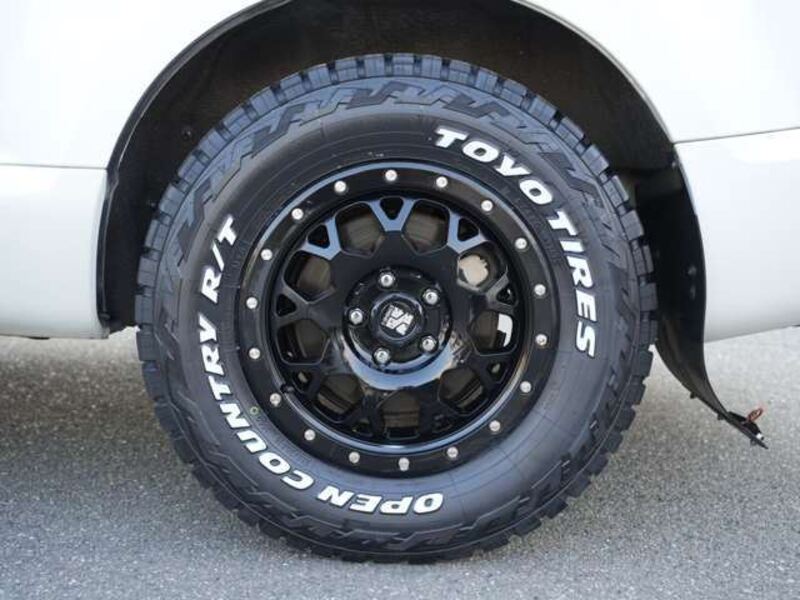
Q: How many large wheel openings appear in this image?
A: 9